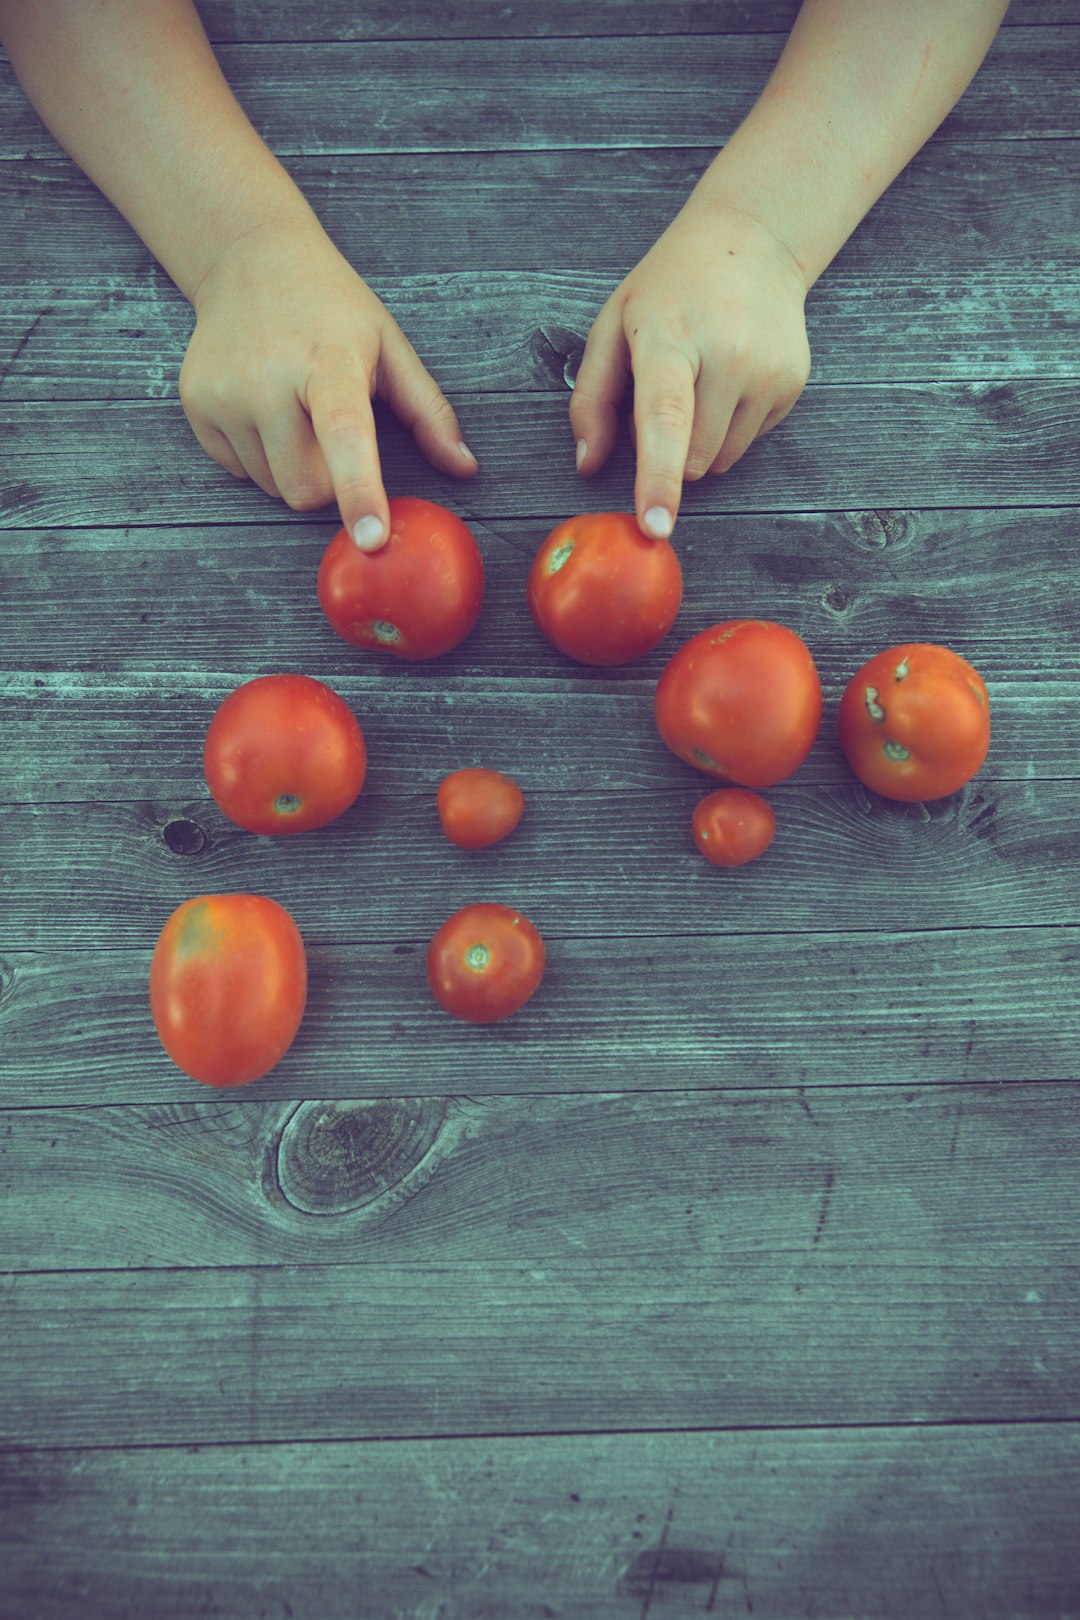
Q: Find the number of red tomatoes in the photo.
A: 9